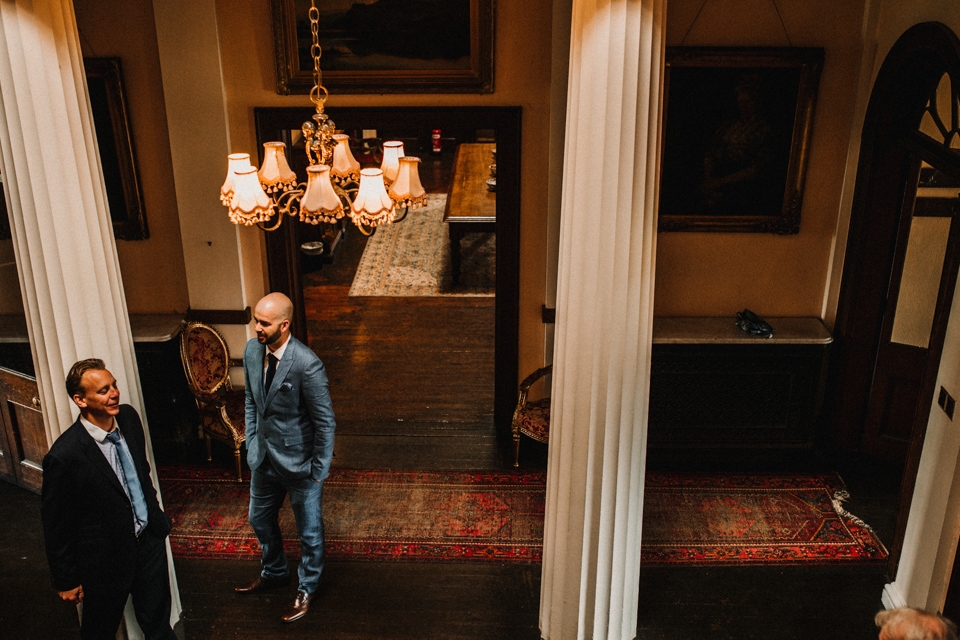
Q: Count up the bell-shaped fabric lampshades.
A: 8